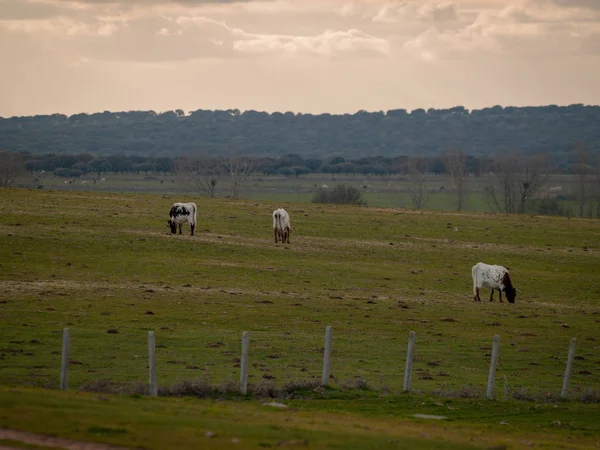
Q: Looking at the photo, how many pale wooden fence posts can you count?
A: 7